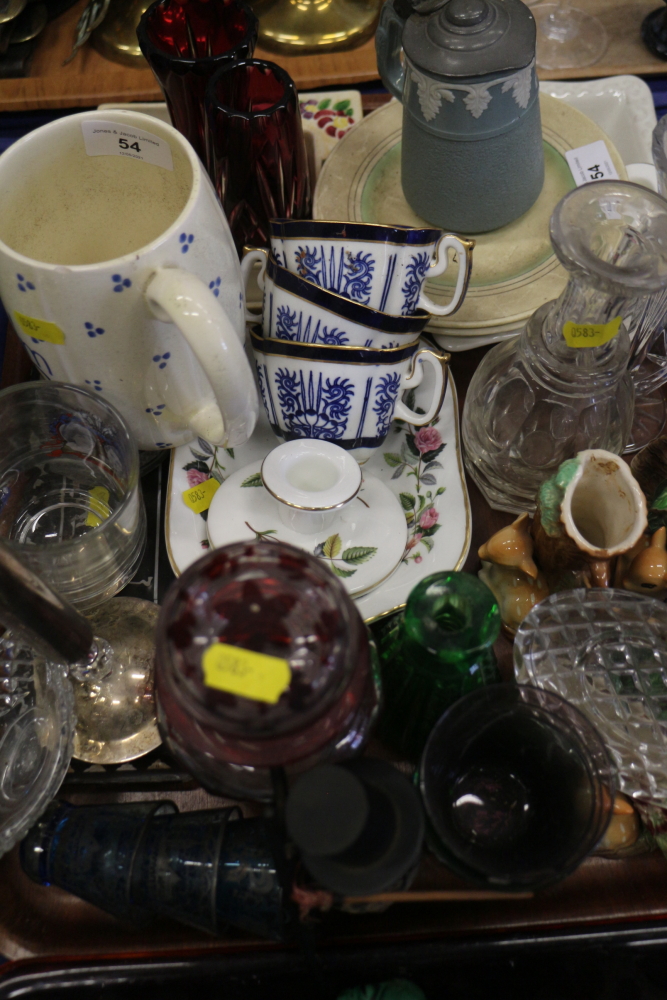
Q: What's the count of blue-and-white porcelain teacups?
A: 3